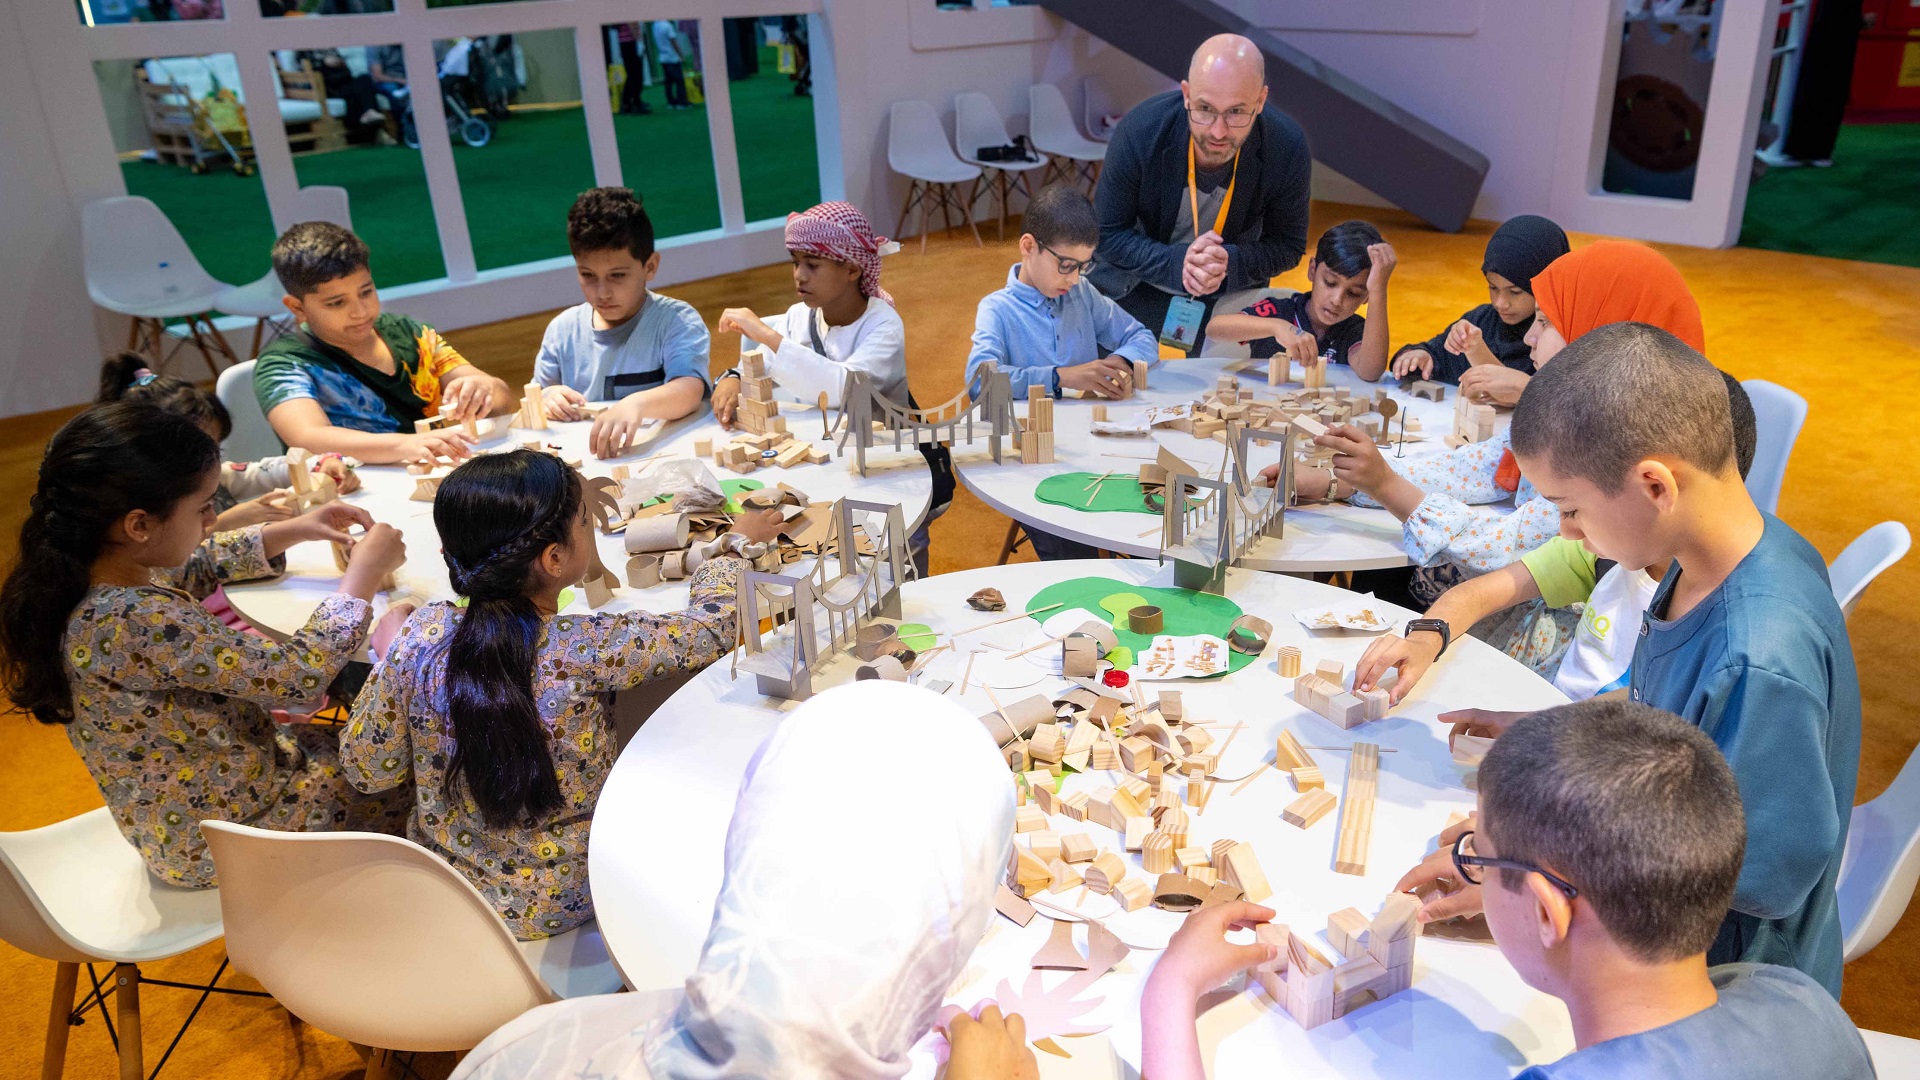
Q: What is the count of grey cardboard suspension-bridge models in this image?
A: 3